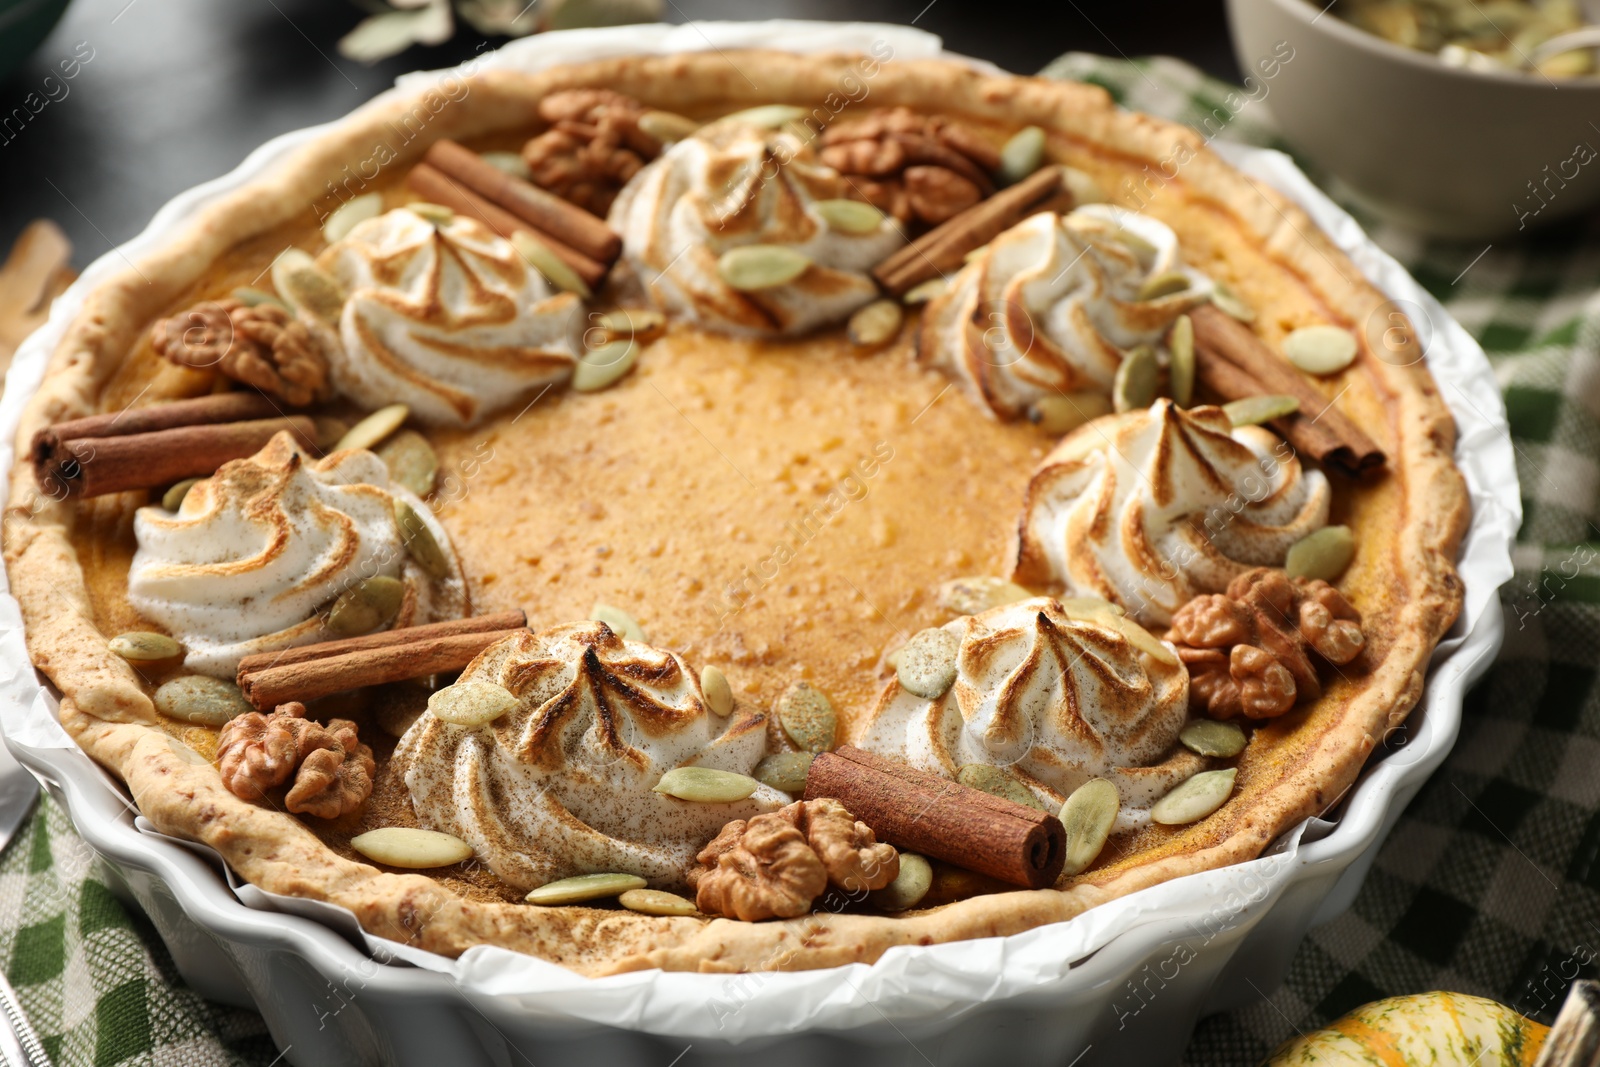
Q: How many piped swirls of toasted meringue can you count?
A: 7